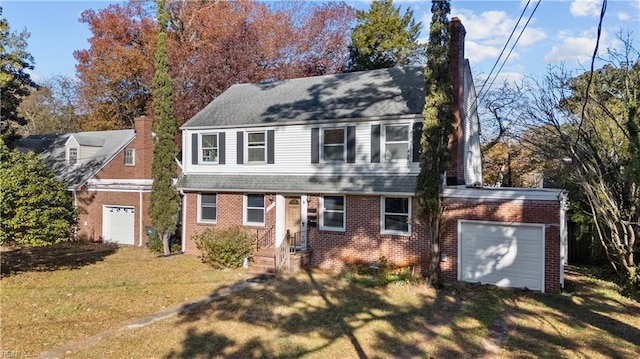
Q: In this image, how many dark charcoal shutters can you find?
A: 8